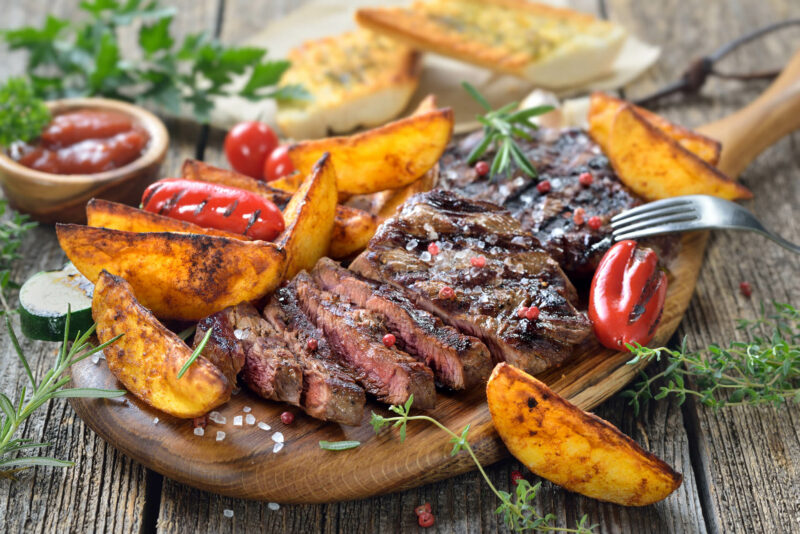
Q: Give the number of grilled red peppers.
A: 2